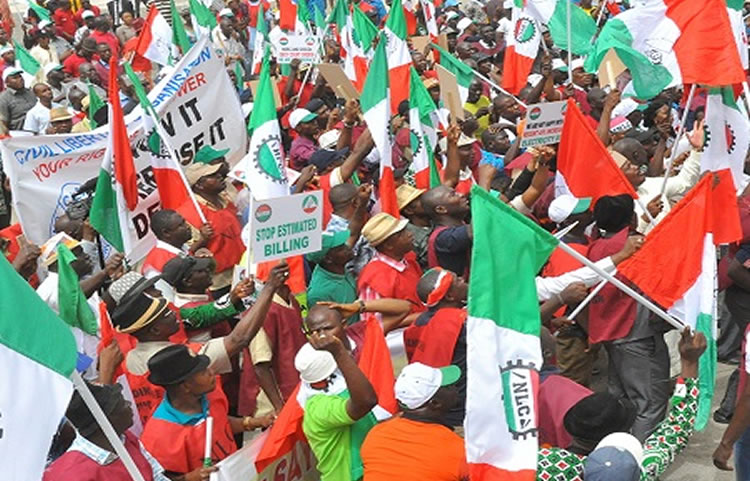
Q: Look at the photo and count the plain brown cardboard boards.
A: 5